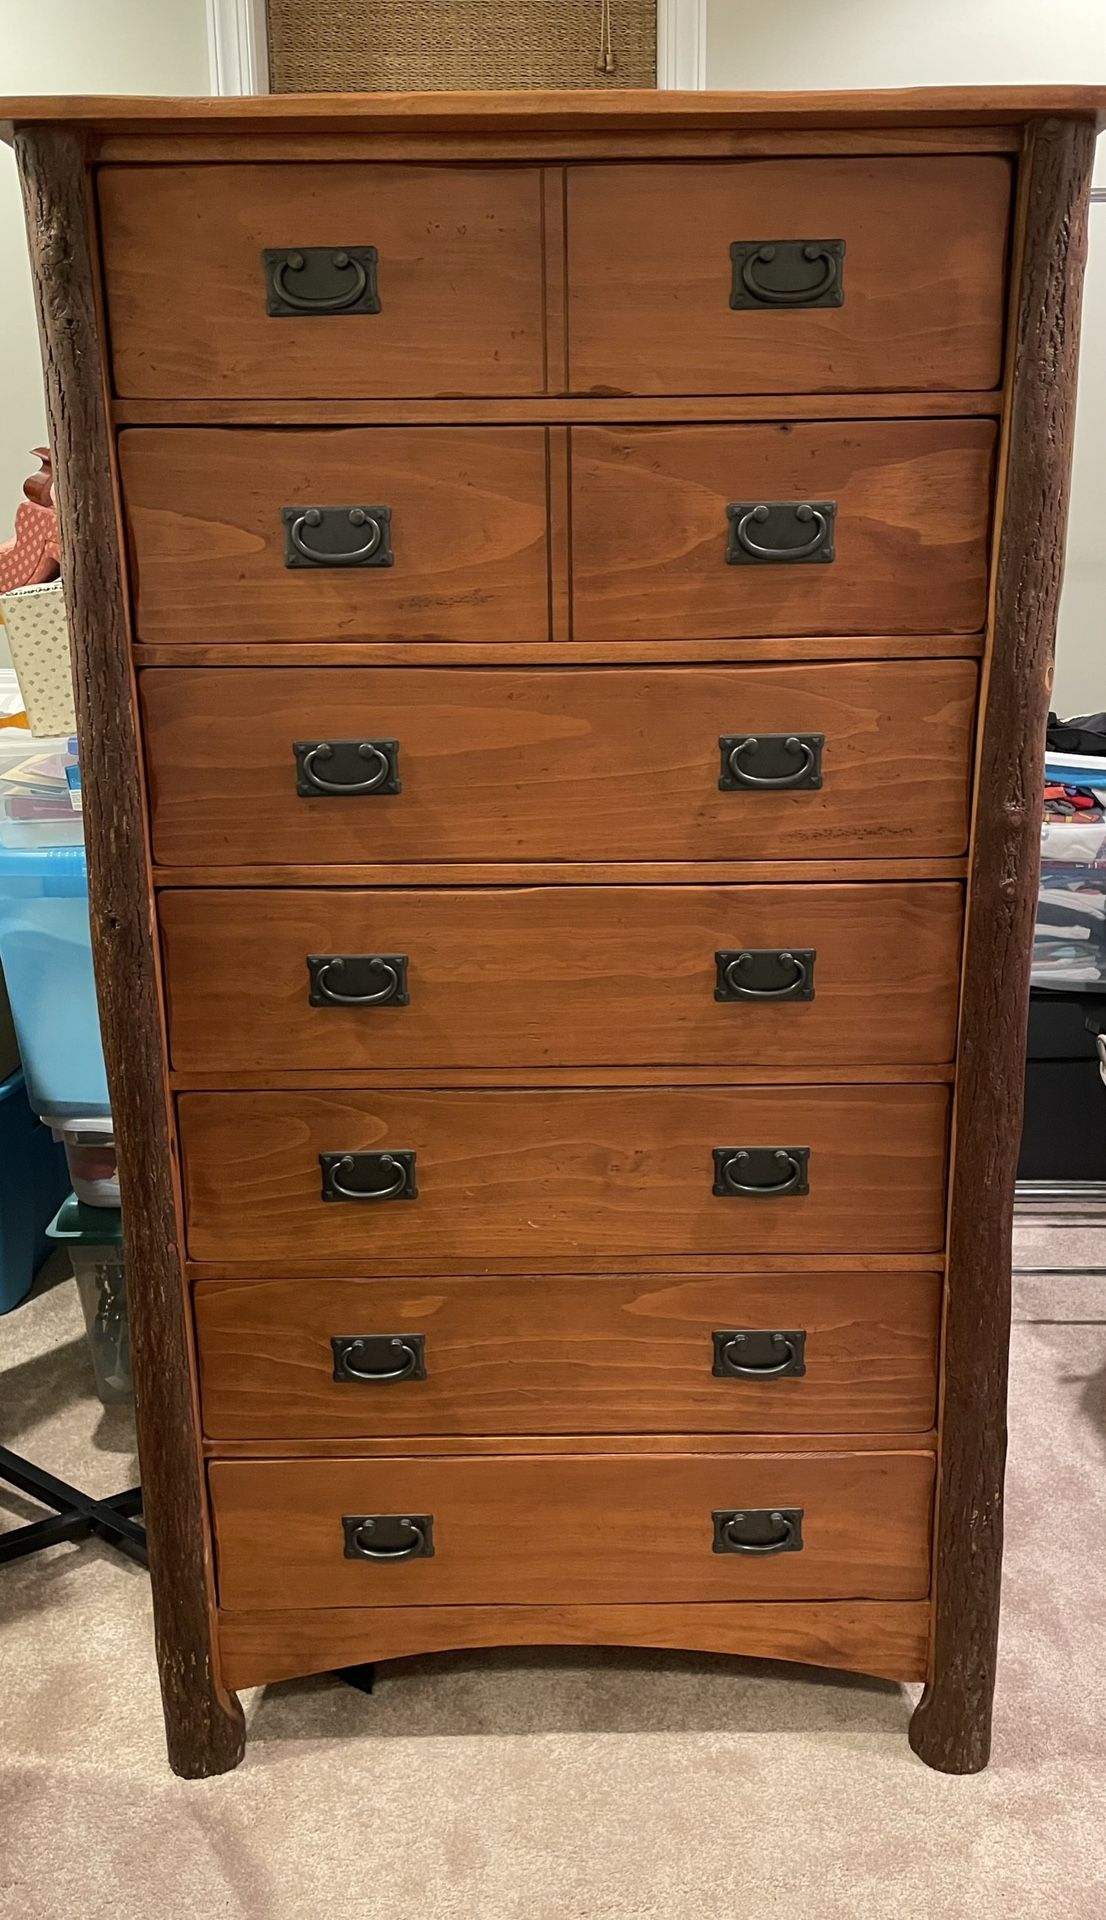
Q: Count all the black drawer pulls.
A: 14